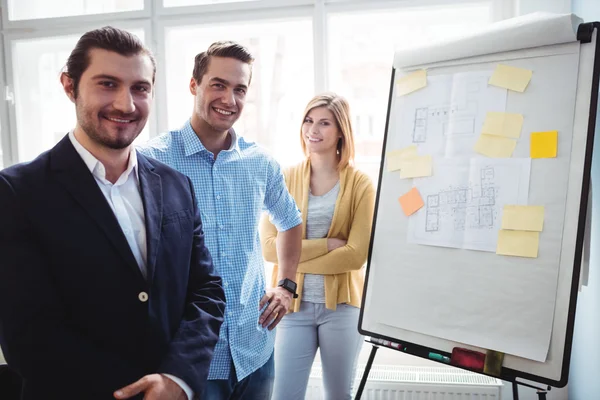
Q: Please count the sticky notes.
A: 10